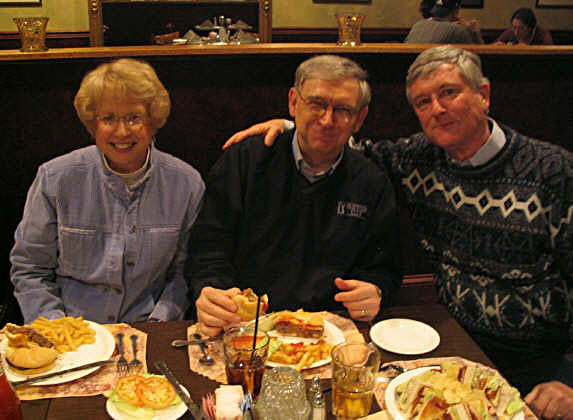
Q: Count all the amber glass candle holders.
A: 2